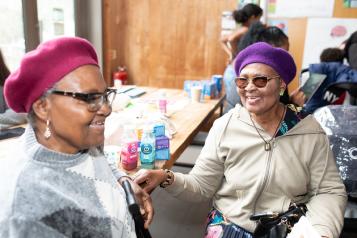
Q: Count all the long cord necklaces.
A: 1